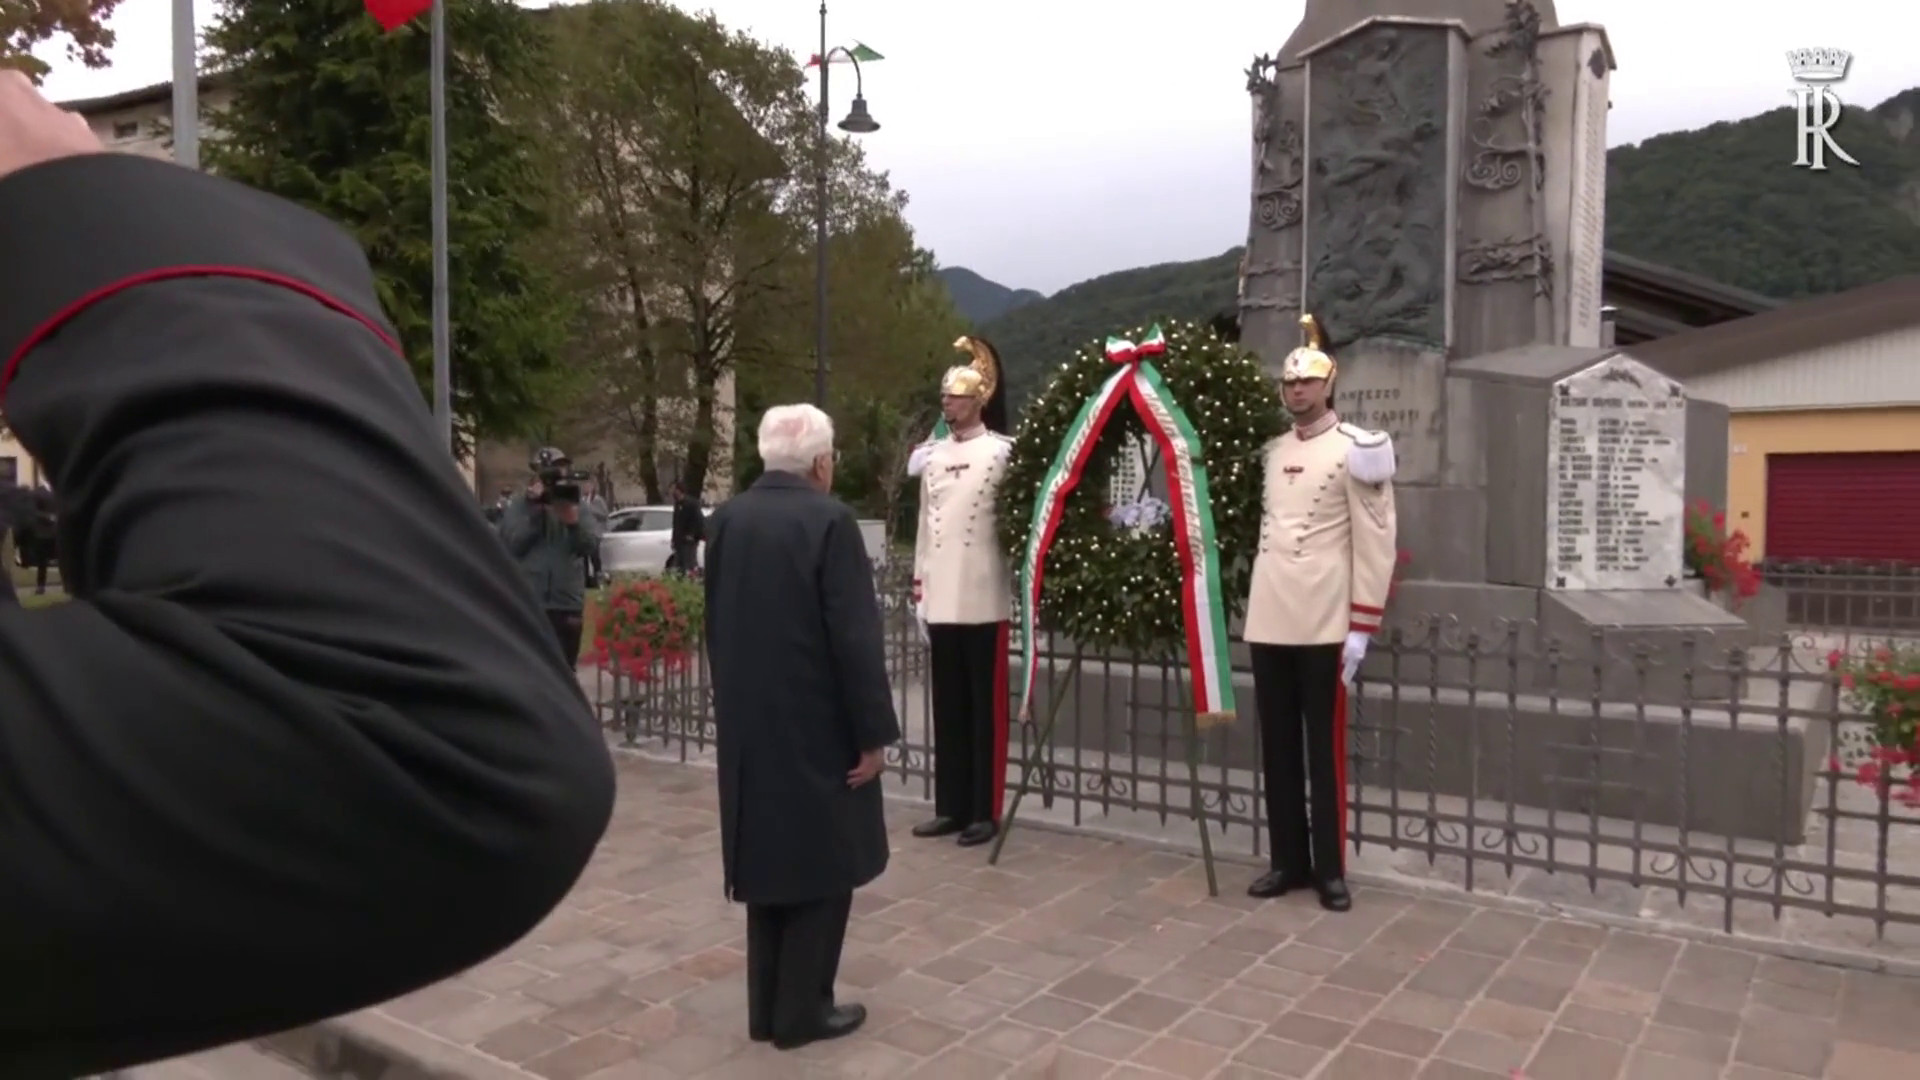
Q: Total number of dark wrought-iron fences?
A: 1